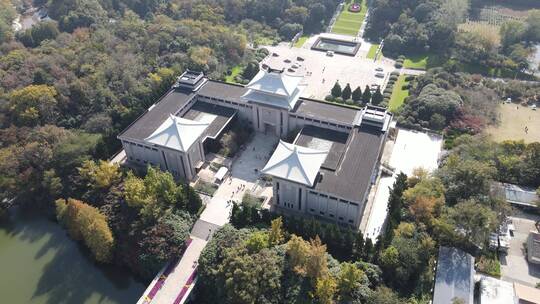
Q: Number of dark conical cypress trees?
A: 5